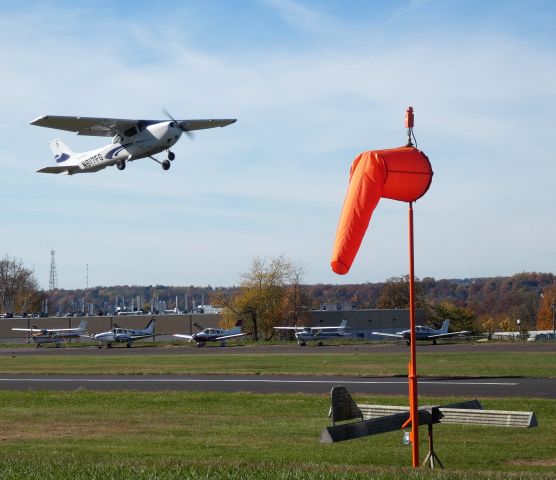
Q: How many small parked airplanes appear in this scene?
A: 5